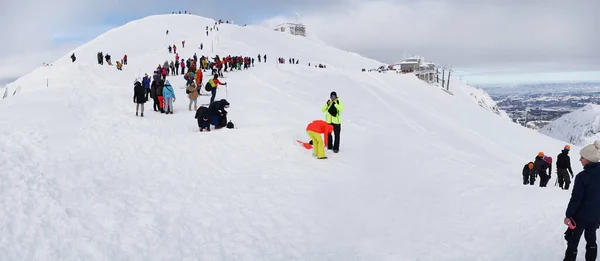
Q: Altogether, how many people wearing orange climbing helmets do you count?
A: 3